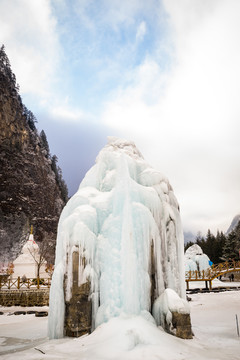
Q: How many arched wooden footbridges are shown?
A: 1